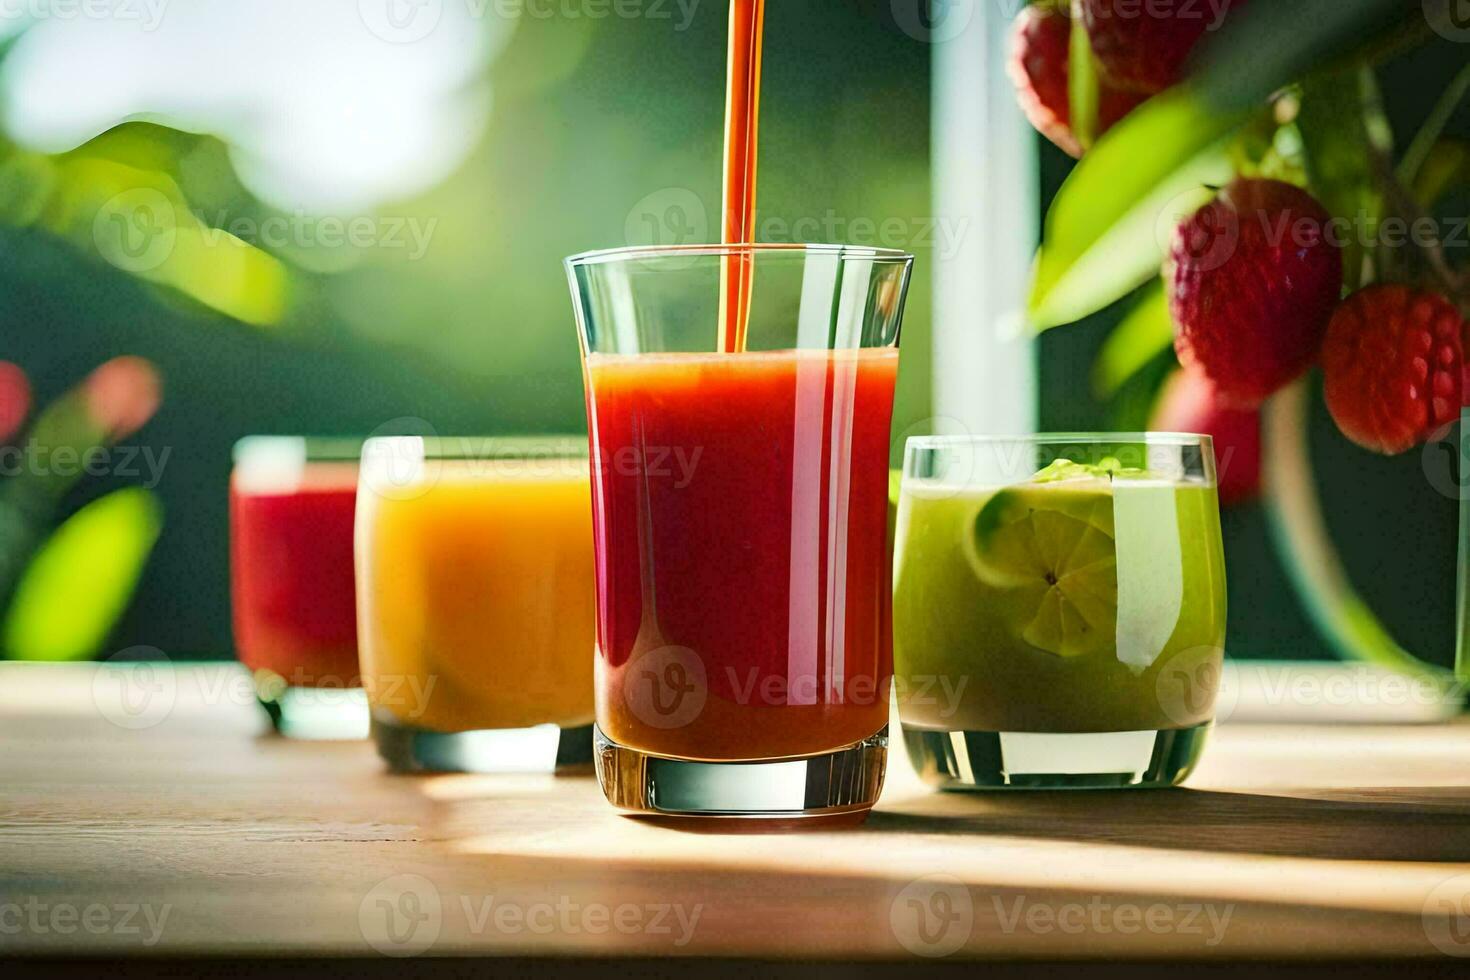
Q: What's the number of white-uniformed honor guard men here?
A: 0